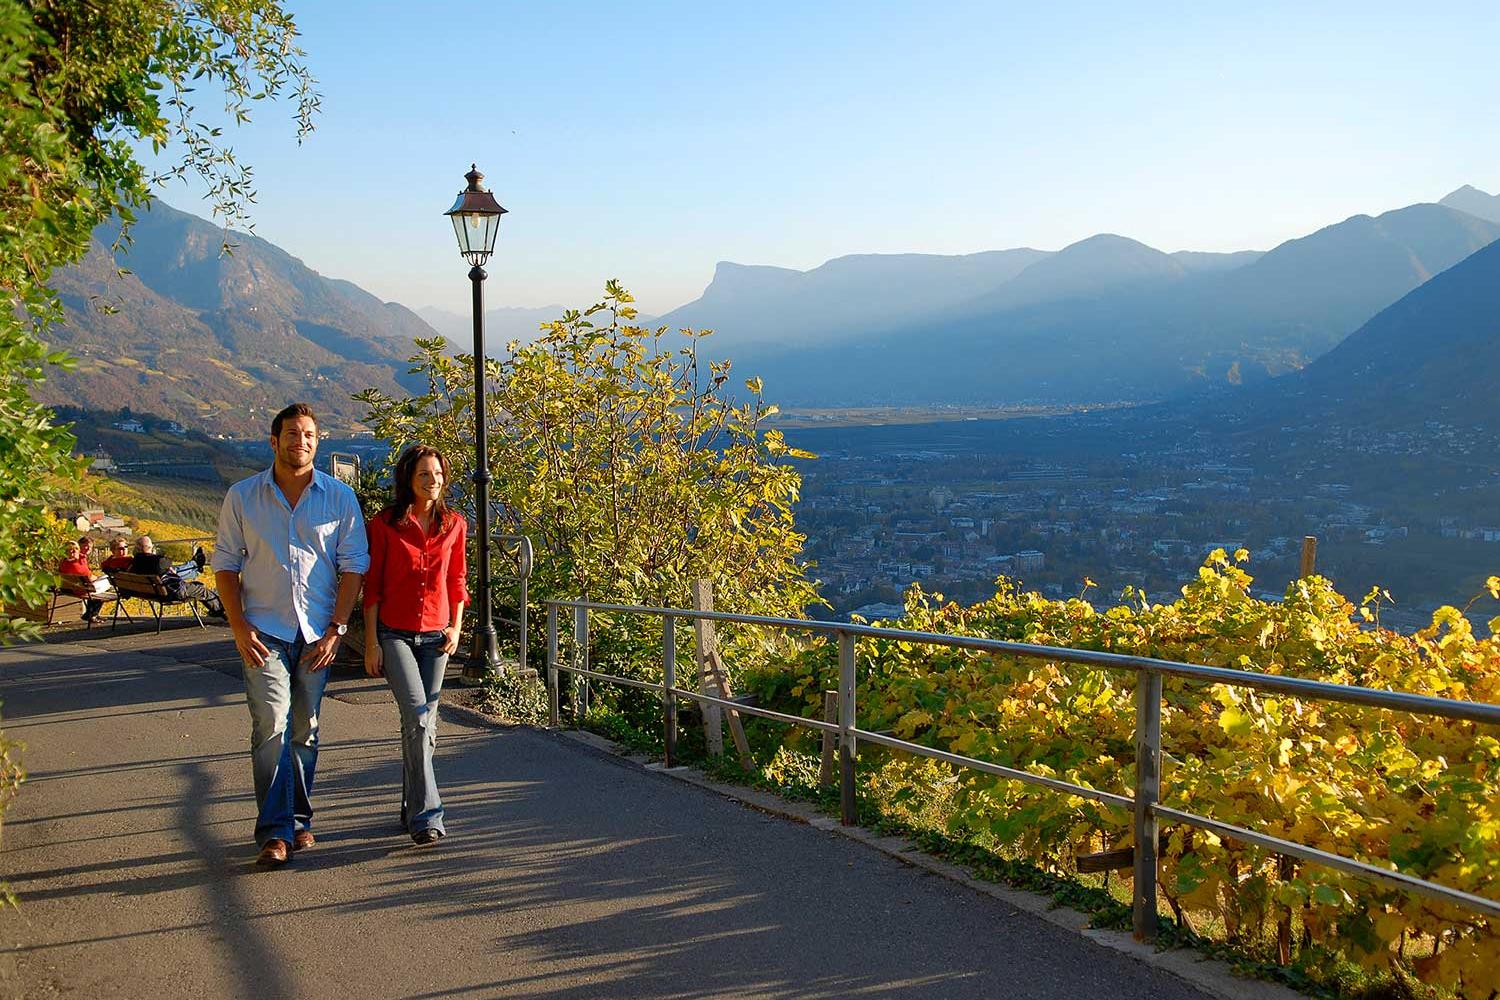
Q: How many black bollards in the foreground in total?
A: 0